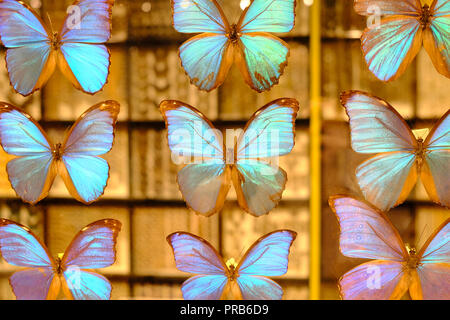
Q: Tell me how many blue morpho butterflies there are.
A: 9